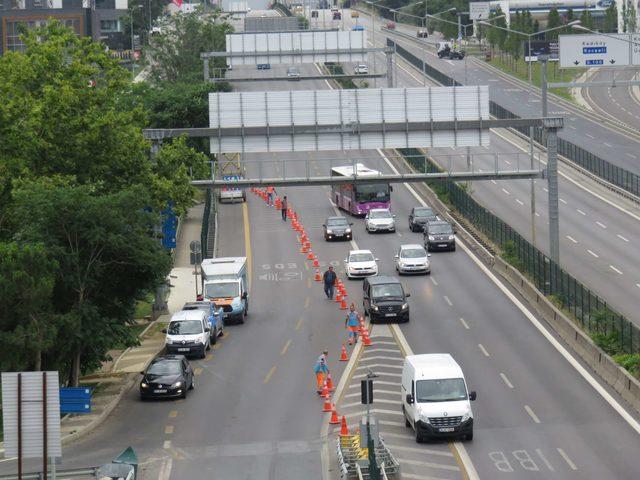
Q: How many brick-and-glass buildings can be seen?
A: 1